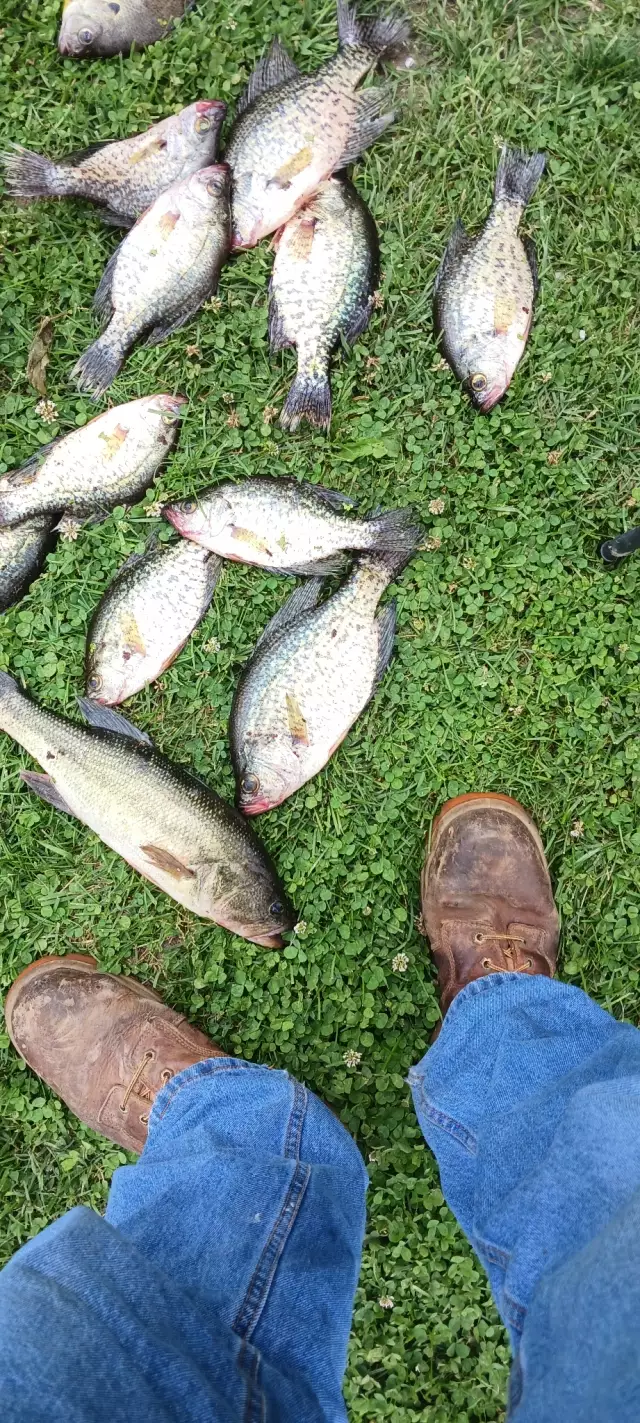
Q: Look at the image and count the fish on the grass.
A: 12